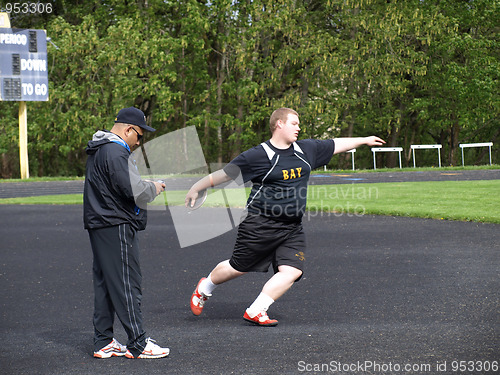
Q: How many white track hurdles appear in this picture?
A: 4